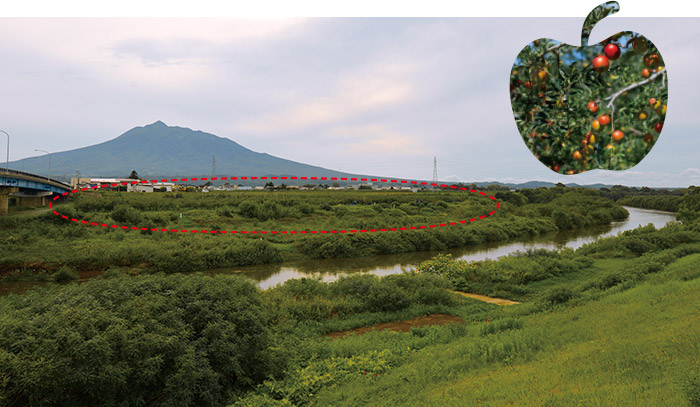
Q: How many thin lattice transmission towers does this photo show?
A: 2